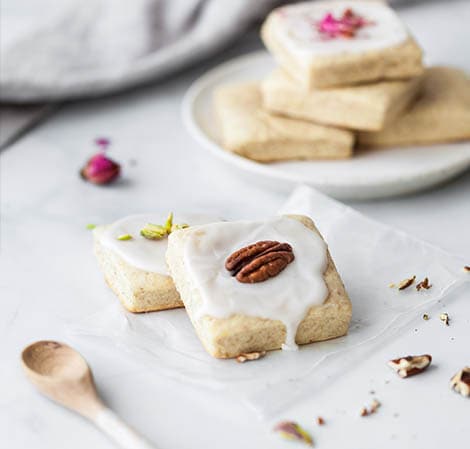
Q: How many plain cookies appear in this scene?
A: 3